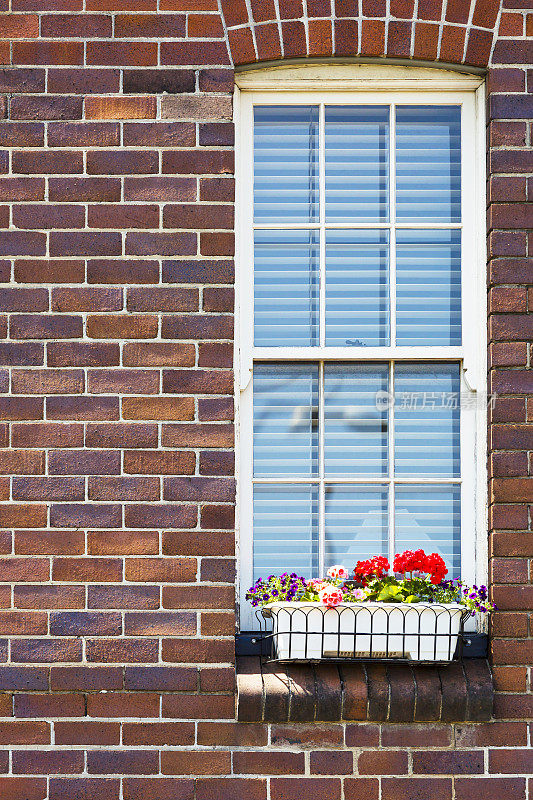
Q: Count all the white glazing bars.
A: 6